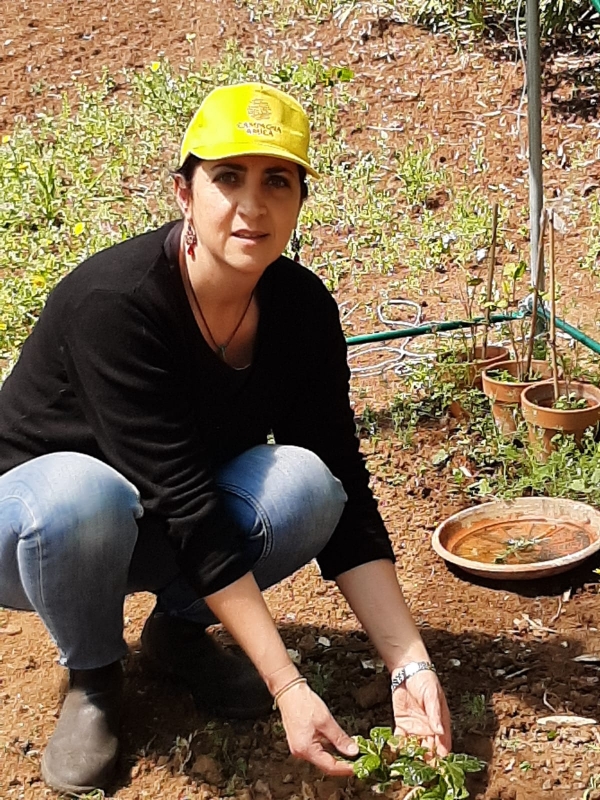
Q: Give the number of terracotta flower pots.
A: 3